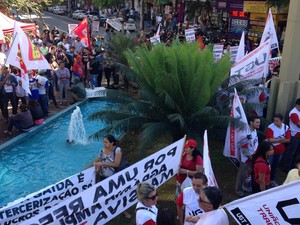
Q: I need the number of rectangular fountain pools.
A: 1